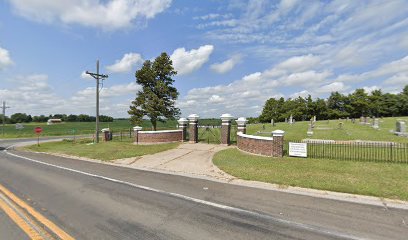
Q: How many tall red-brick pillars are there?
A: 4